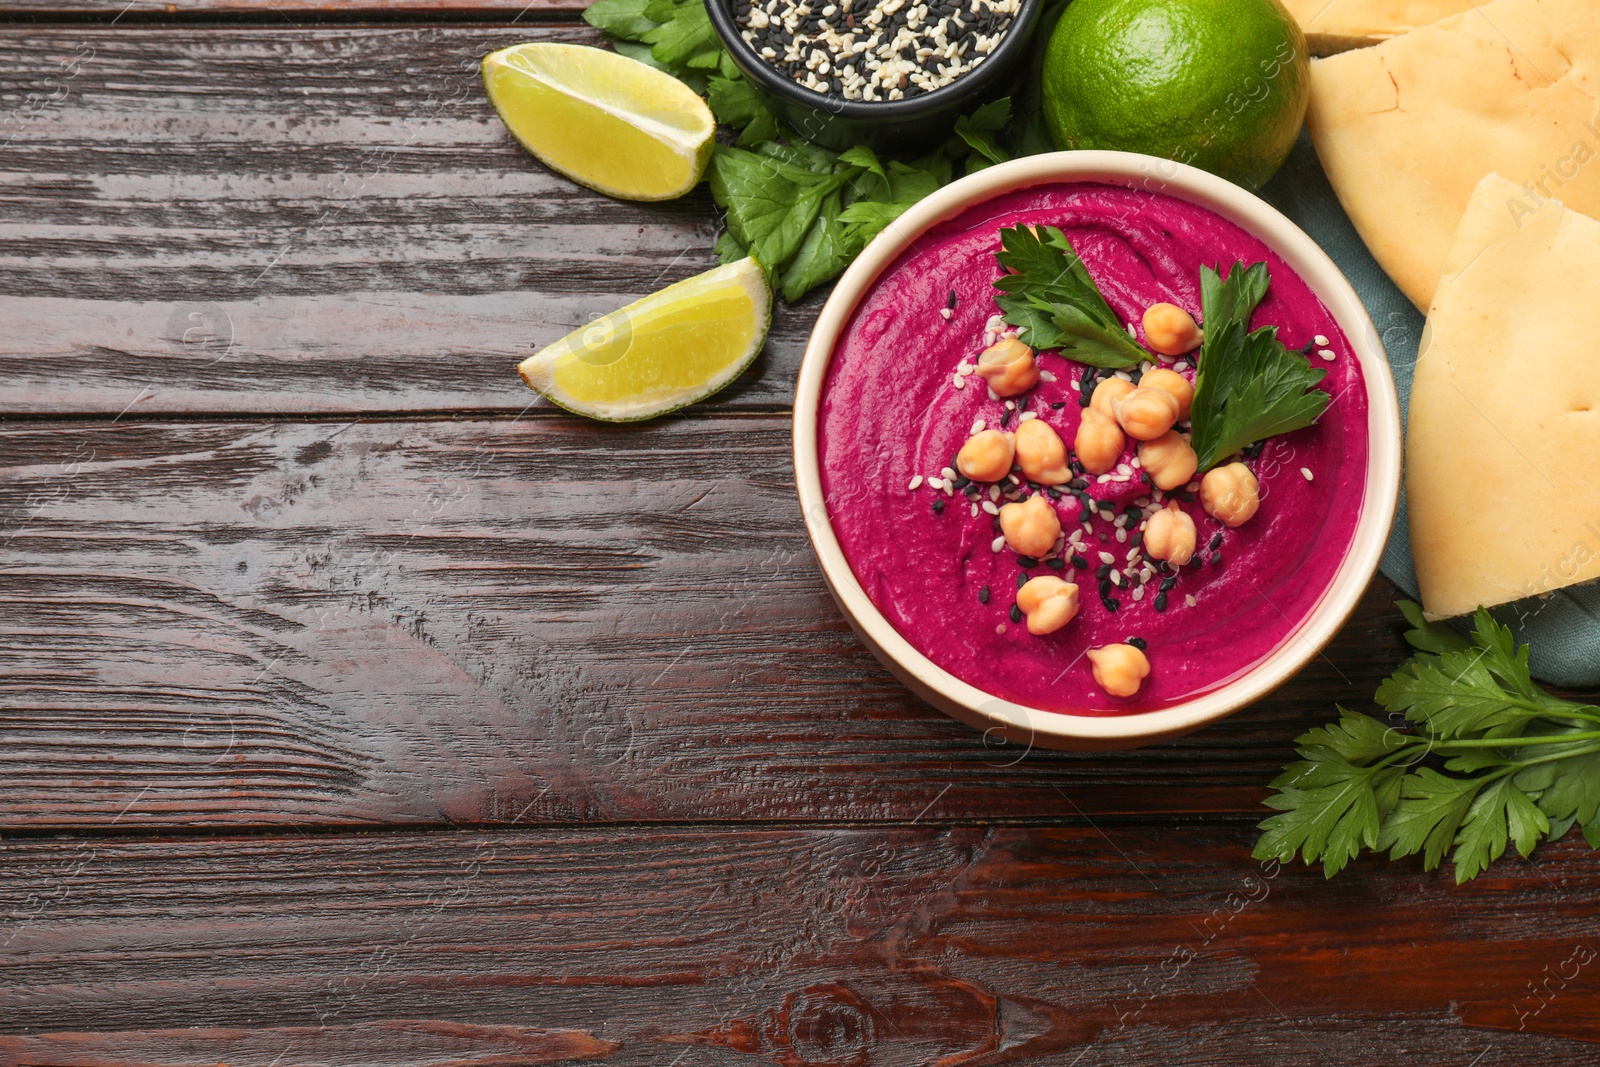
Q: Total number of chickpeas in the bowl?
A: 14